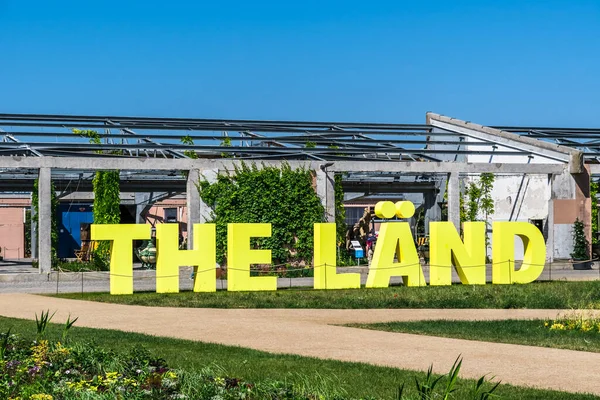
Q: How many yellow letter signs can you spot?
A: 7